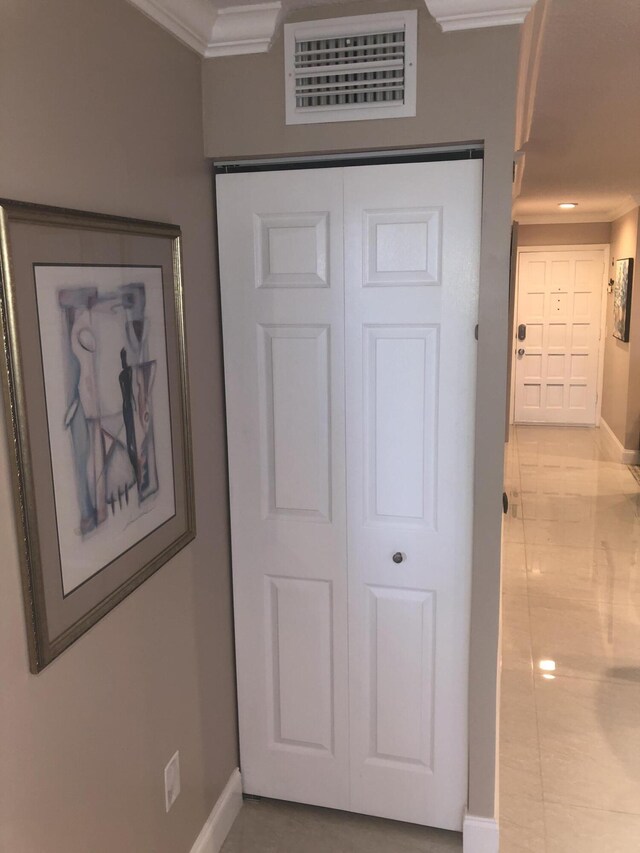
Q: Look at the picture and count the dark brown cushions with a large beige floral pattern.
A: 0